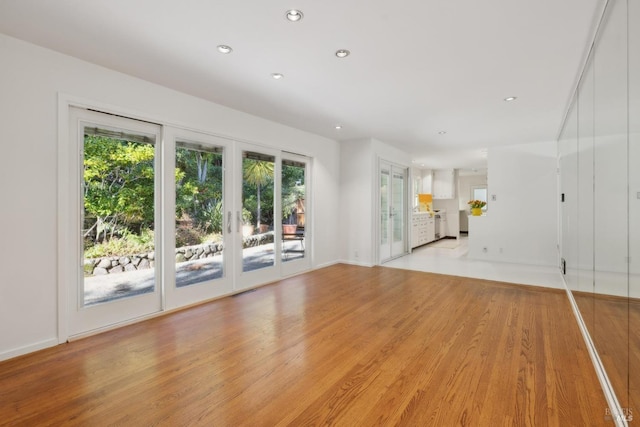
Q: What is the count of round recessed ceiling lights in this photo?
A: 7